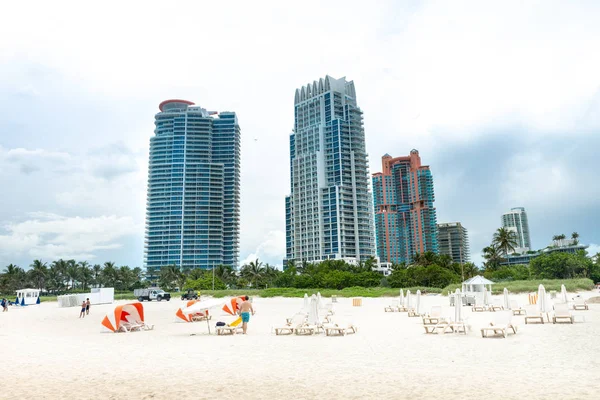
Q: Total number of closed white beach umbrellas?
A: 11